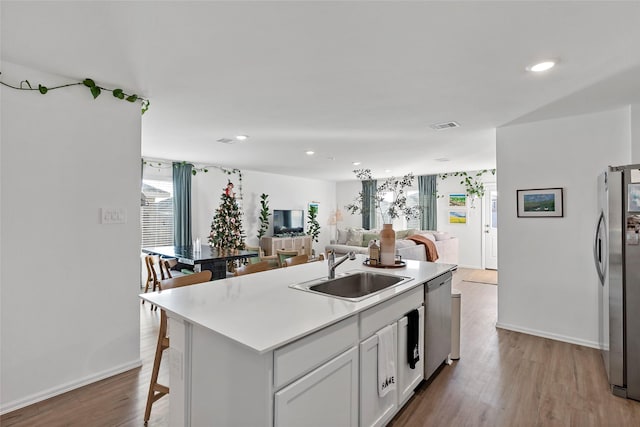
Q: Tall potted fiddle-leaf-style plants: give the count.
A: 2